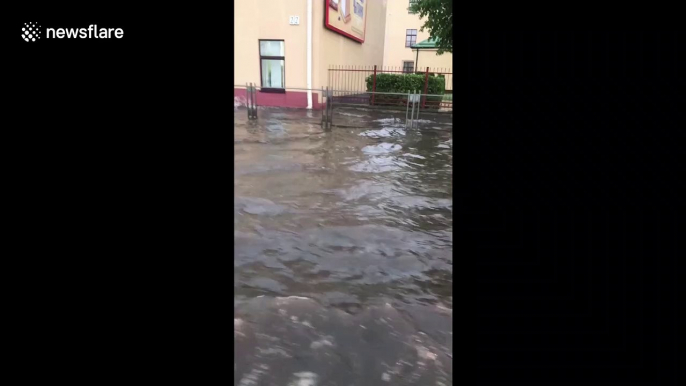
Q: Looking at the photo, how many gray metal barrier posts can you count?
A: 3